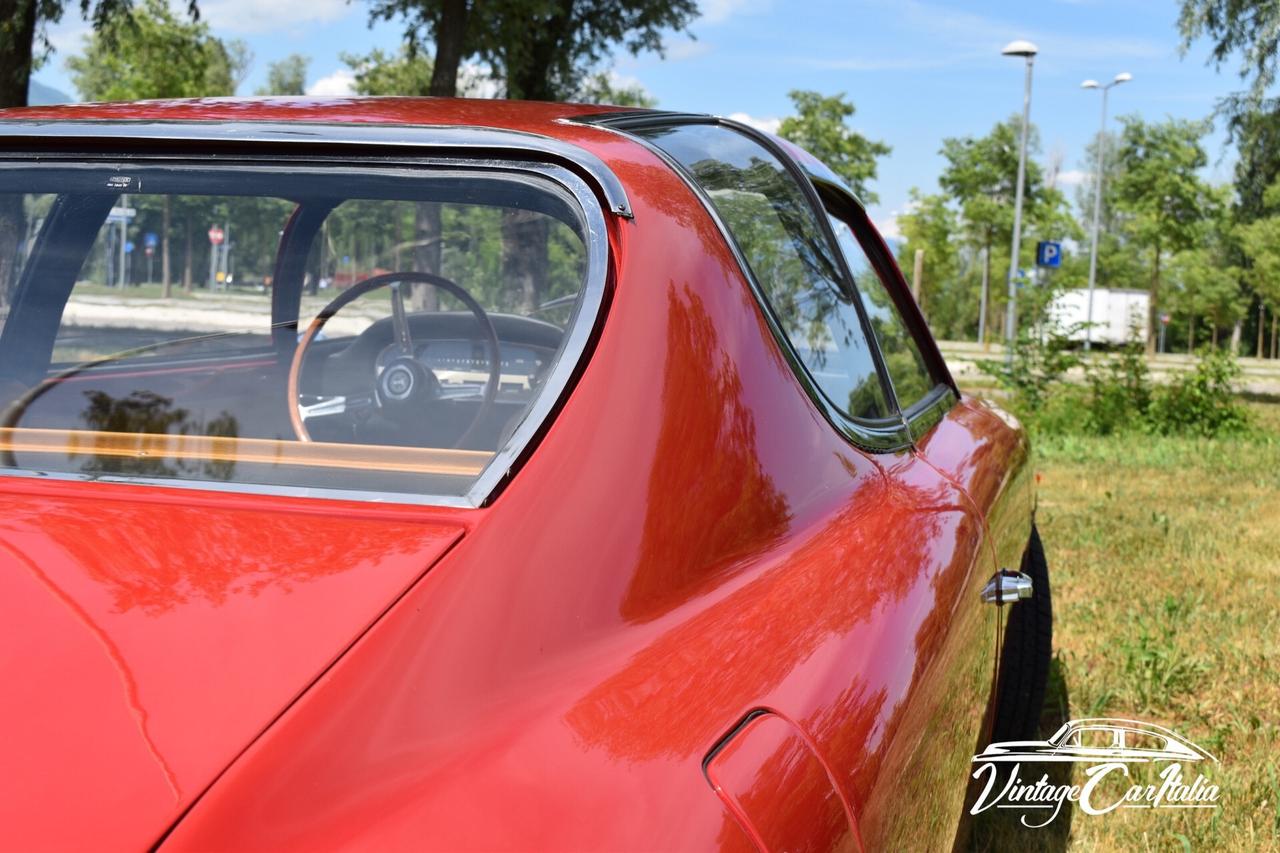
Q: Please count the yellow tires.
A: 0